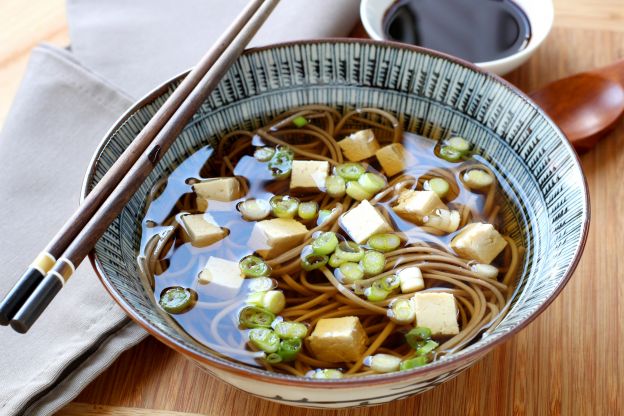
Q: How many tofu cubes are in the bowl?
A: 12